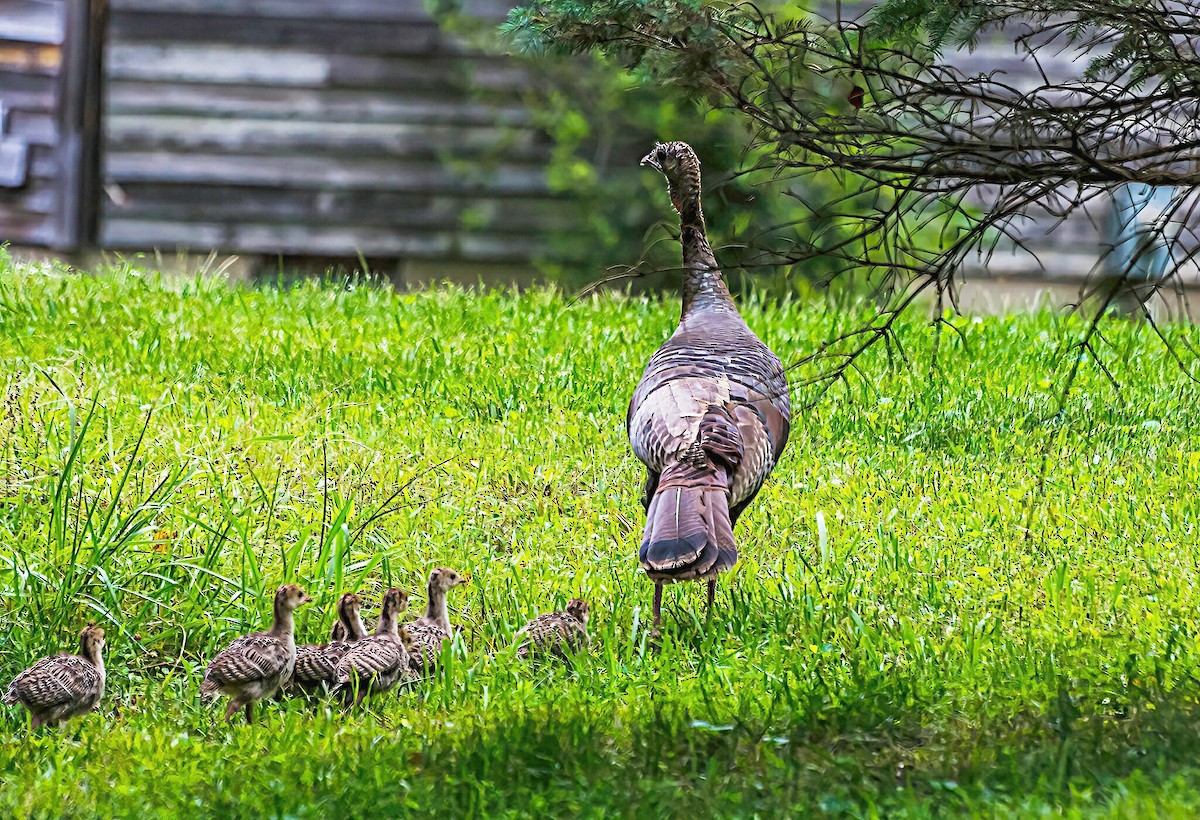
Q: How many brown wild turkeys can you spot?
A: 7